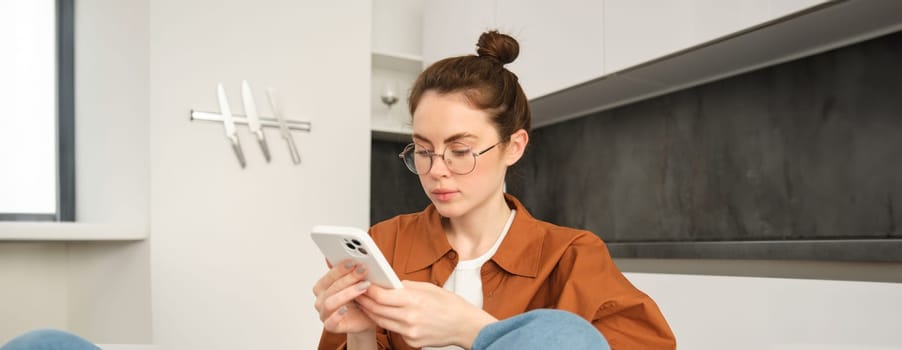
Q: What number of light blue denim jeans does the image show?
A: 1